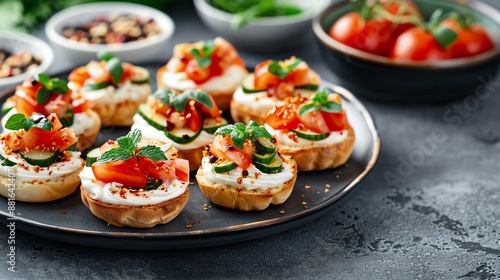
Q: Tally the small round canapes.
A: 9